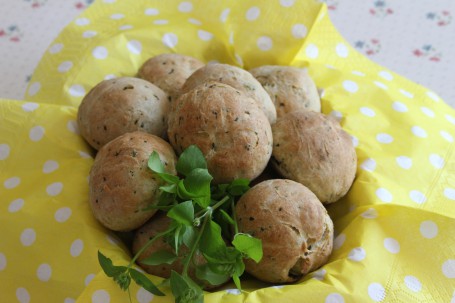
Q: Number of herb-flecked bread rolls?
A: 9